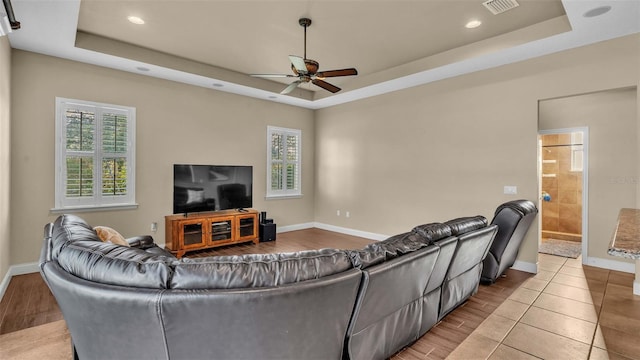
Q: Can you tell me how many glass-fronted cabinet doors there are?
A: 3